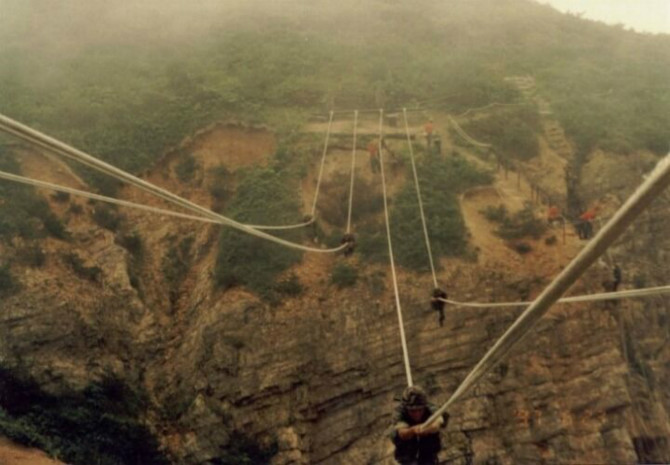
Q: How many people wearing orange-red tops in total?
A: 4